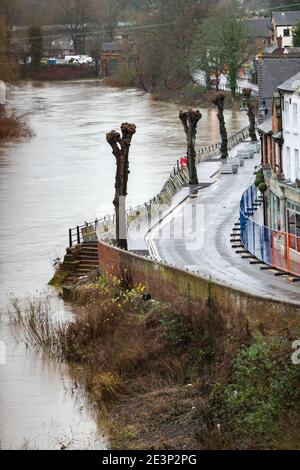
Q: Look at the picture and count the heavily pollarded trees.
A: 4